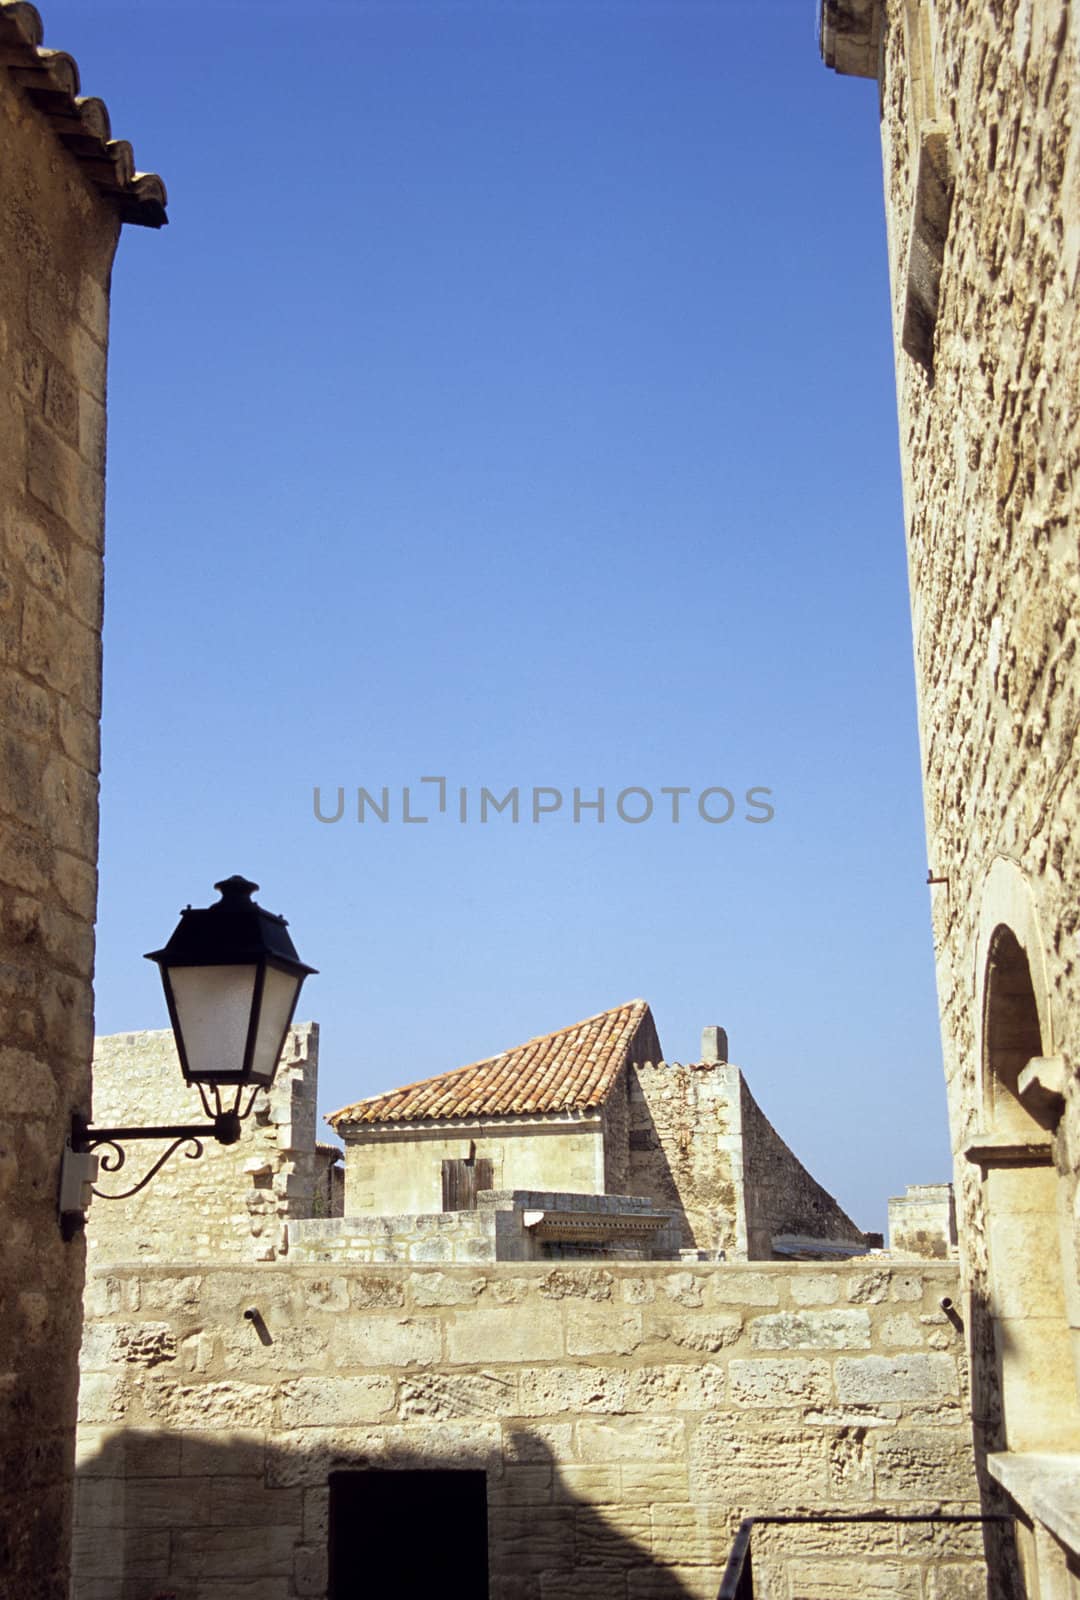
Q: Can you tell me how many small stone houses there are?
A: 1